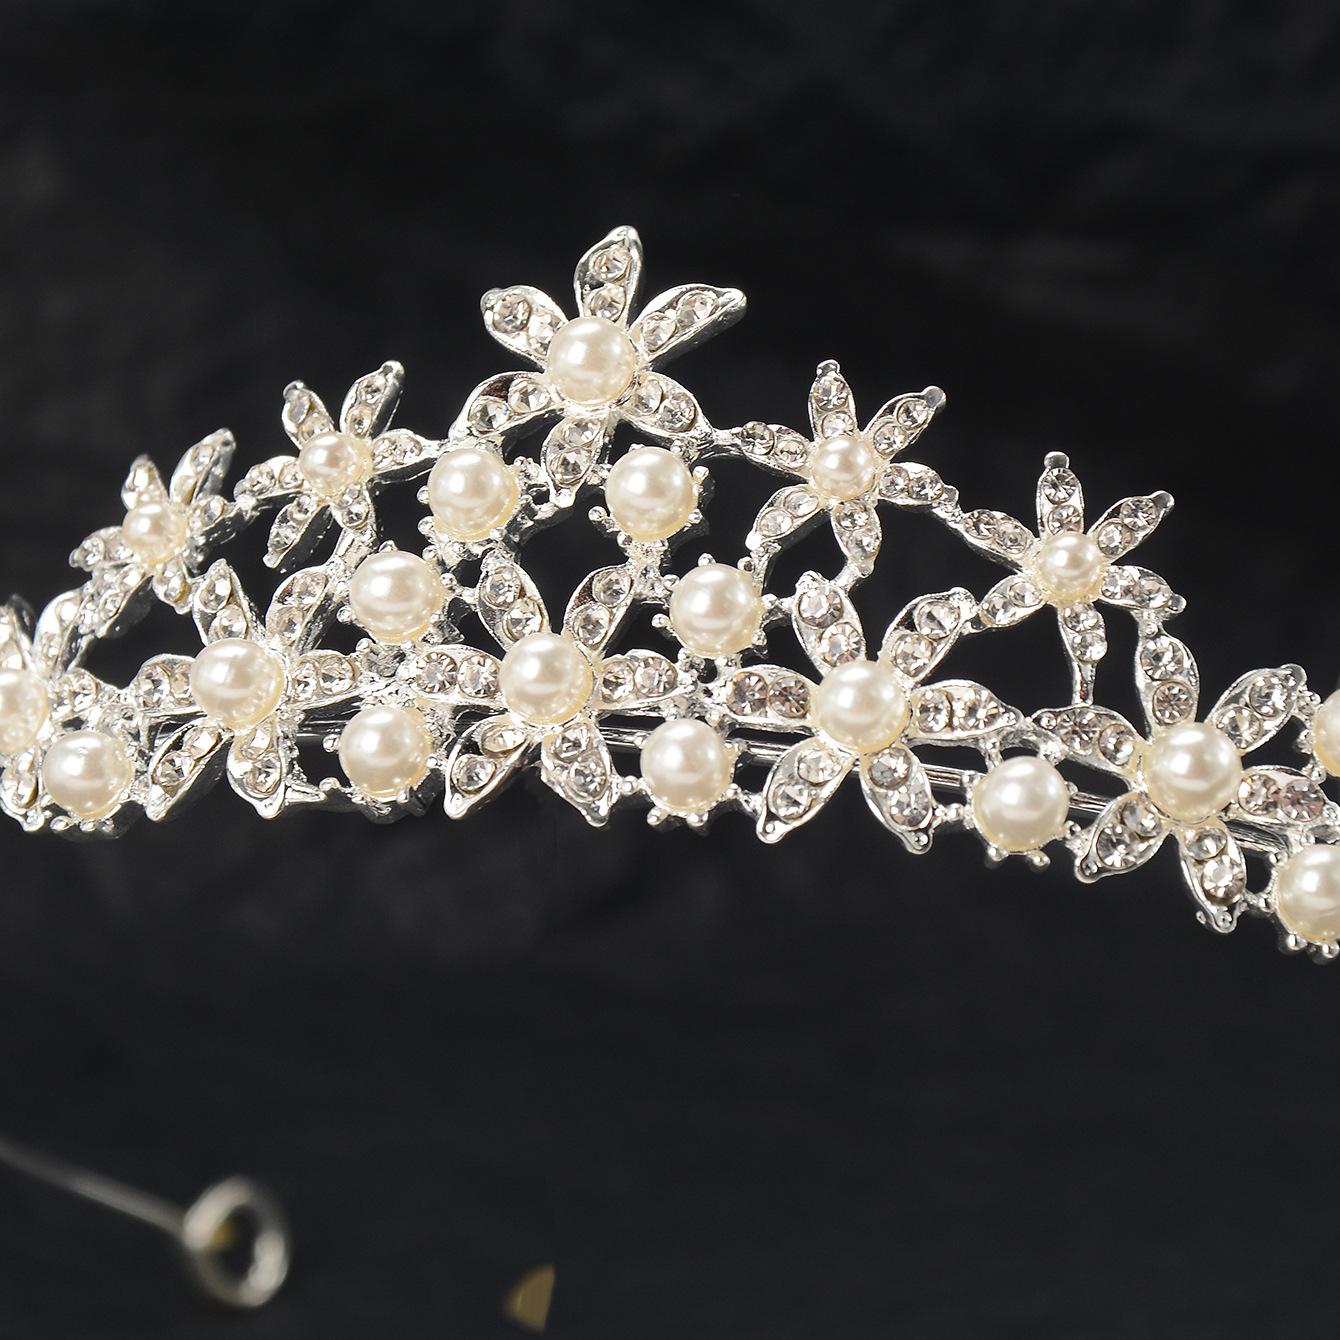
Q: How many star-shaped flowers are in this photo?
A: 10